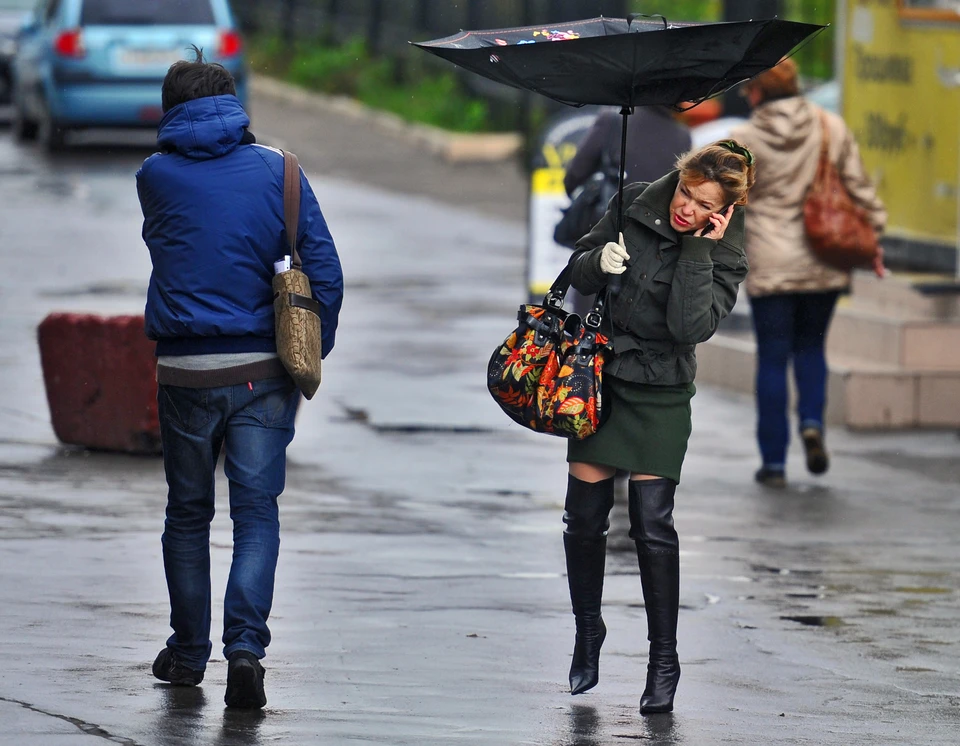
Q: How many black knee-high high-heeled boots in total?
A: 2